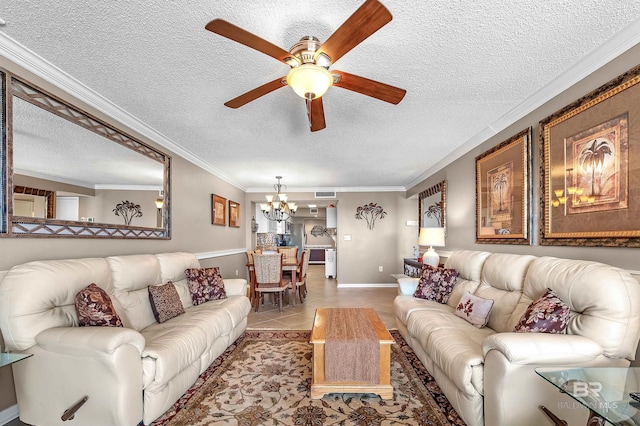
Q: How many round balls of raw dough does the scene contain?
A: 0